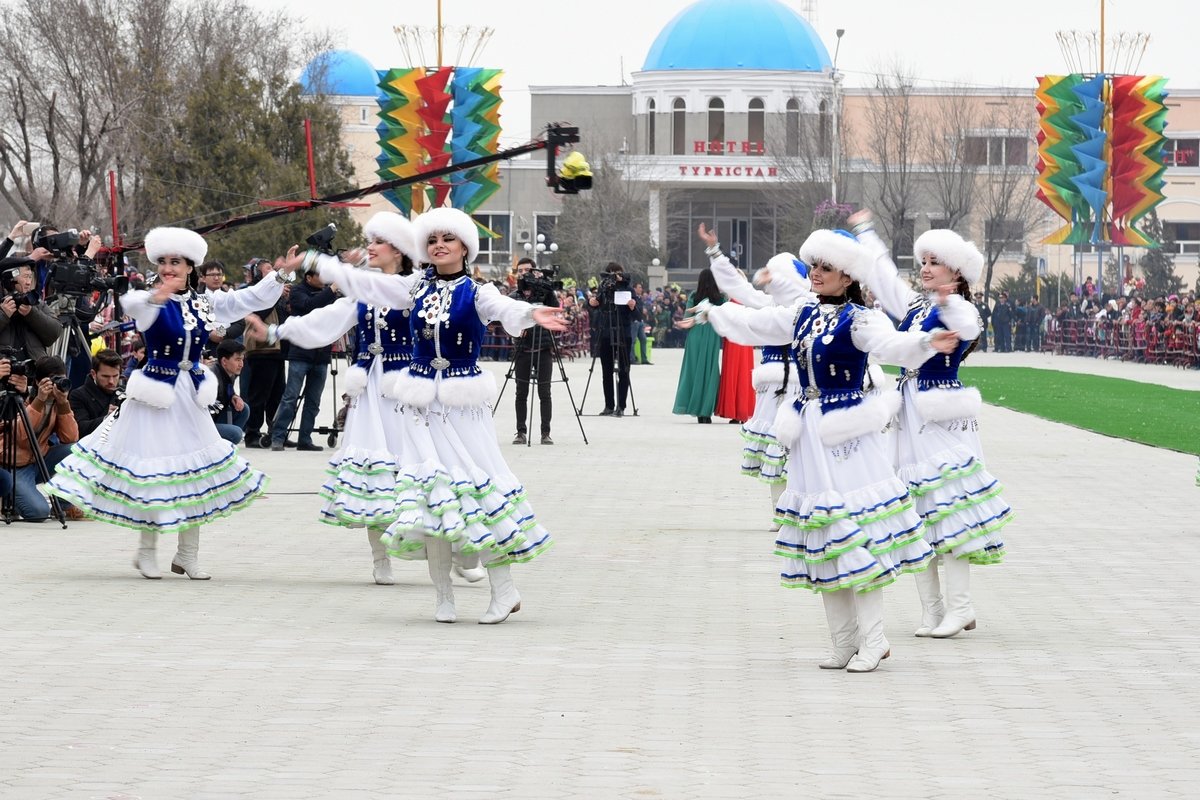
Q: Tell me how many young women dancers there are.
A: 6